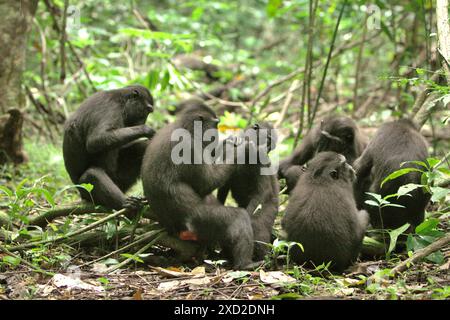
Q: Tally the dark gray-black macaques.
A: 6